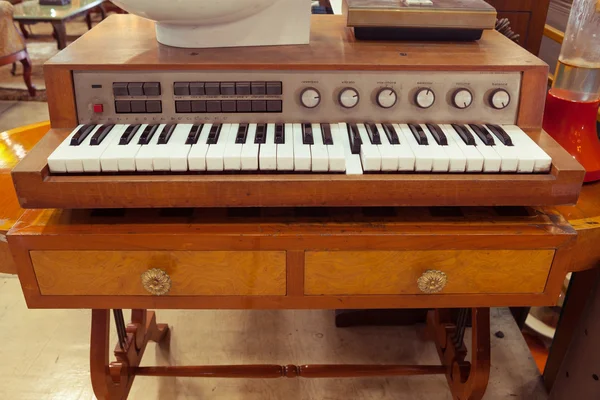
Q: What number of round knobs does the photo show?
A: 8